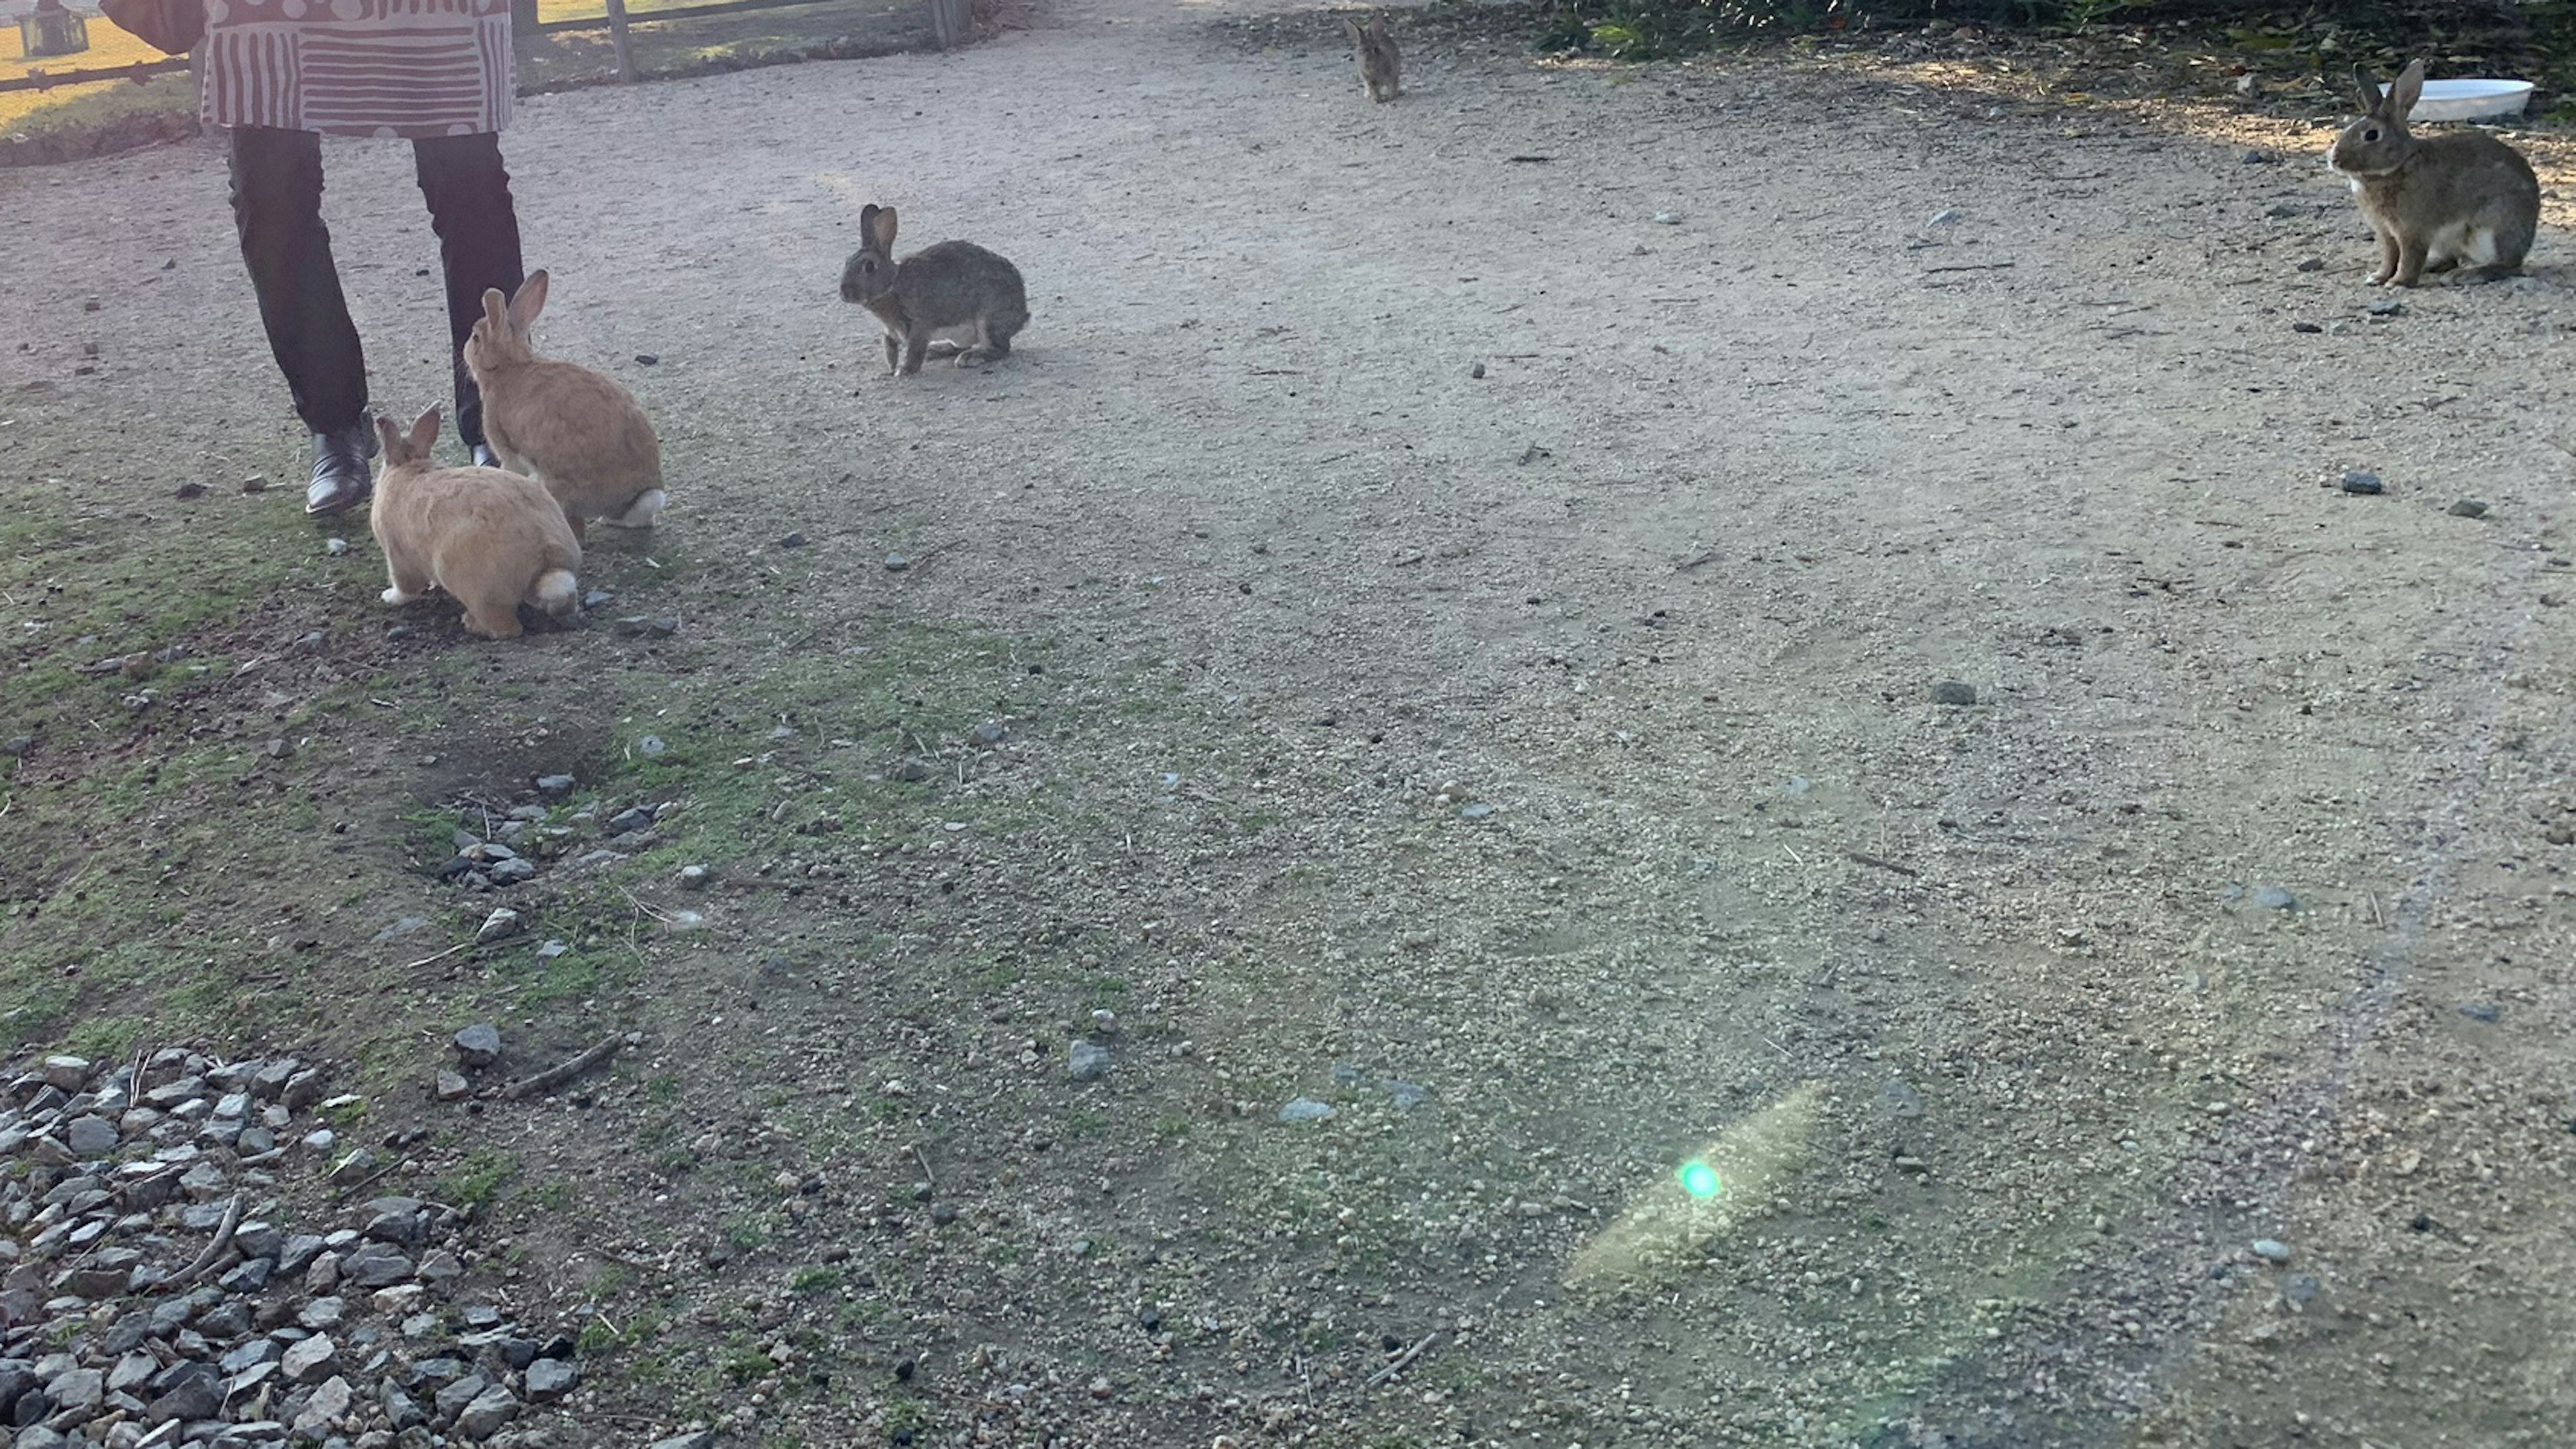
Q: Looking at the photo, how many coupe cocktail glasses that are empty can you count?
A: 0